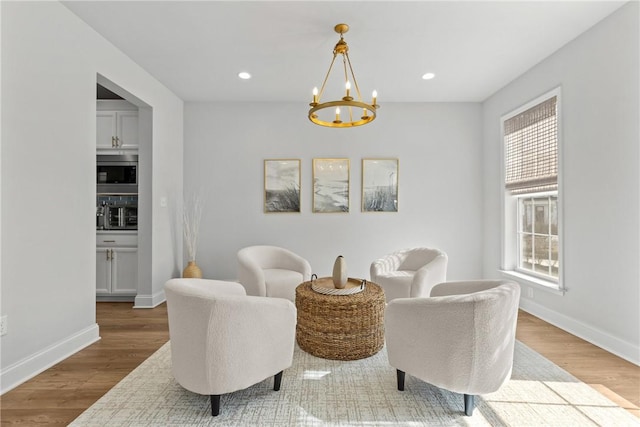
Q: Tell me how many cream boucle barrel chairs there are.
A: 4